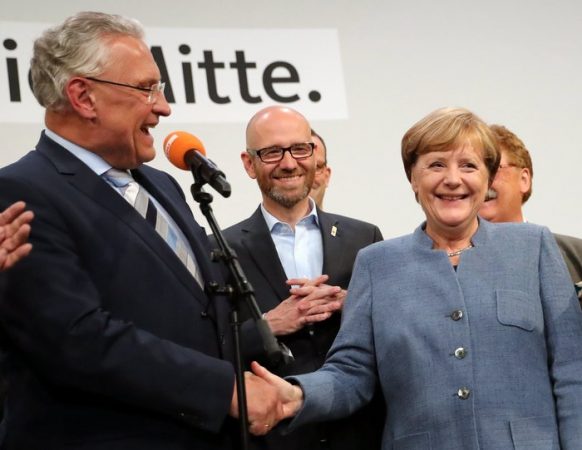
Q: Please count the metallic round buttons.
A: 3